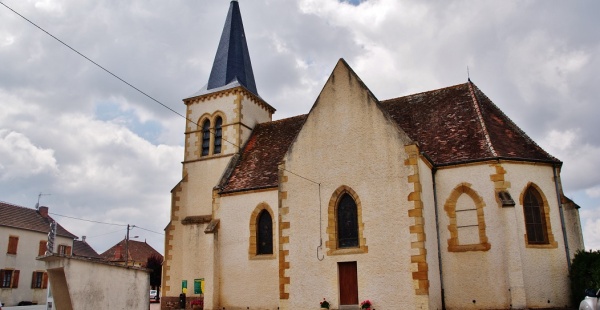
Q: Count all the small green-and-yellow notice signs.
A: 2